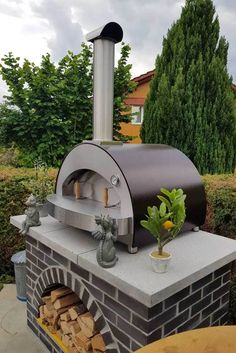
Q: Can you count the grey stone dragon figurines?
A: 2